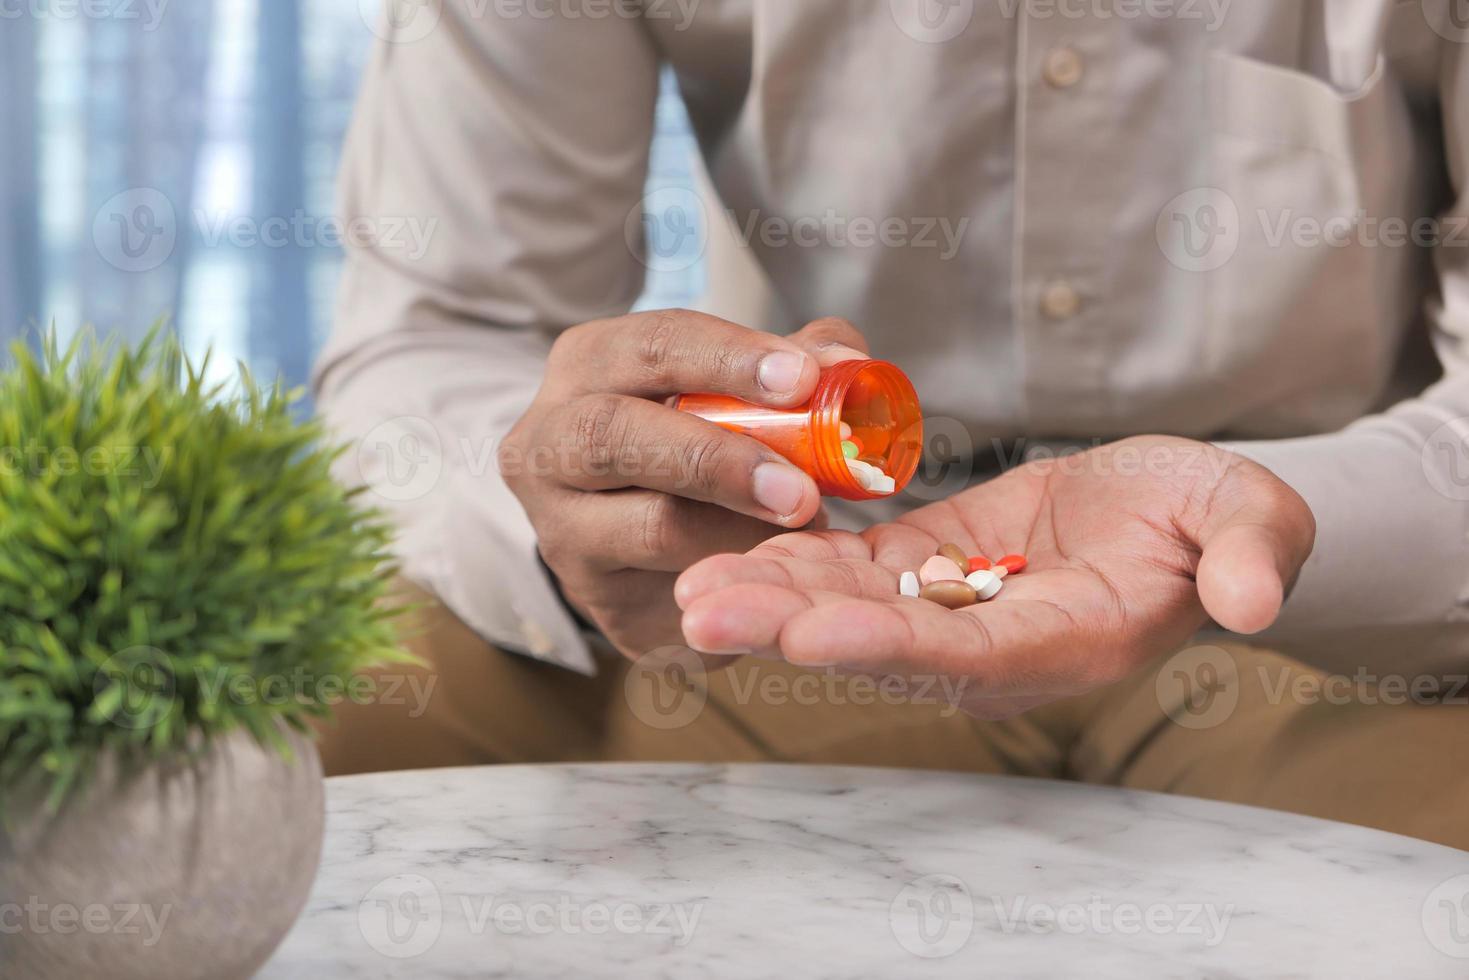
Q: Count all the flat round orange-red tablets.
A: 2